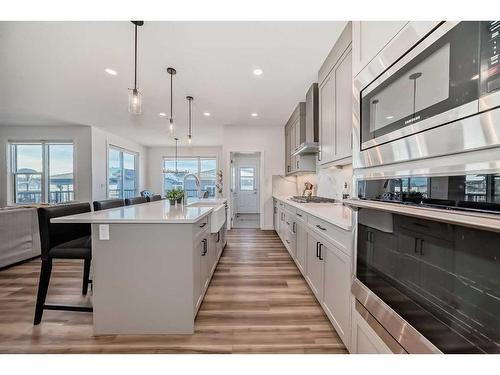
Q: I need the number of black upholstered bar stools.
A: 4